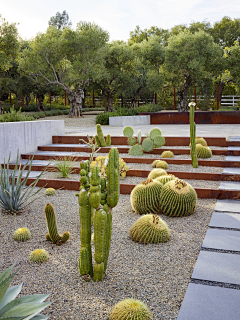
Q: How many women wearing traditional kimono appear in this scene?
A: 0